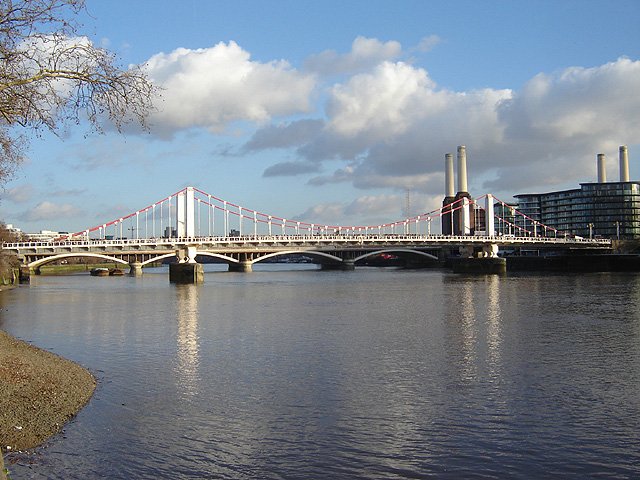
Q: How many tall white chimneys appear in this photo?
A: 4